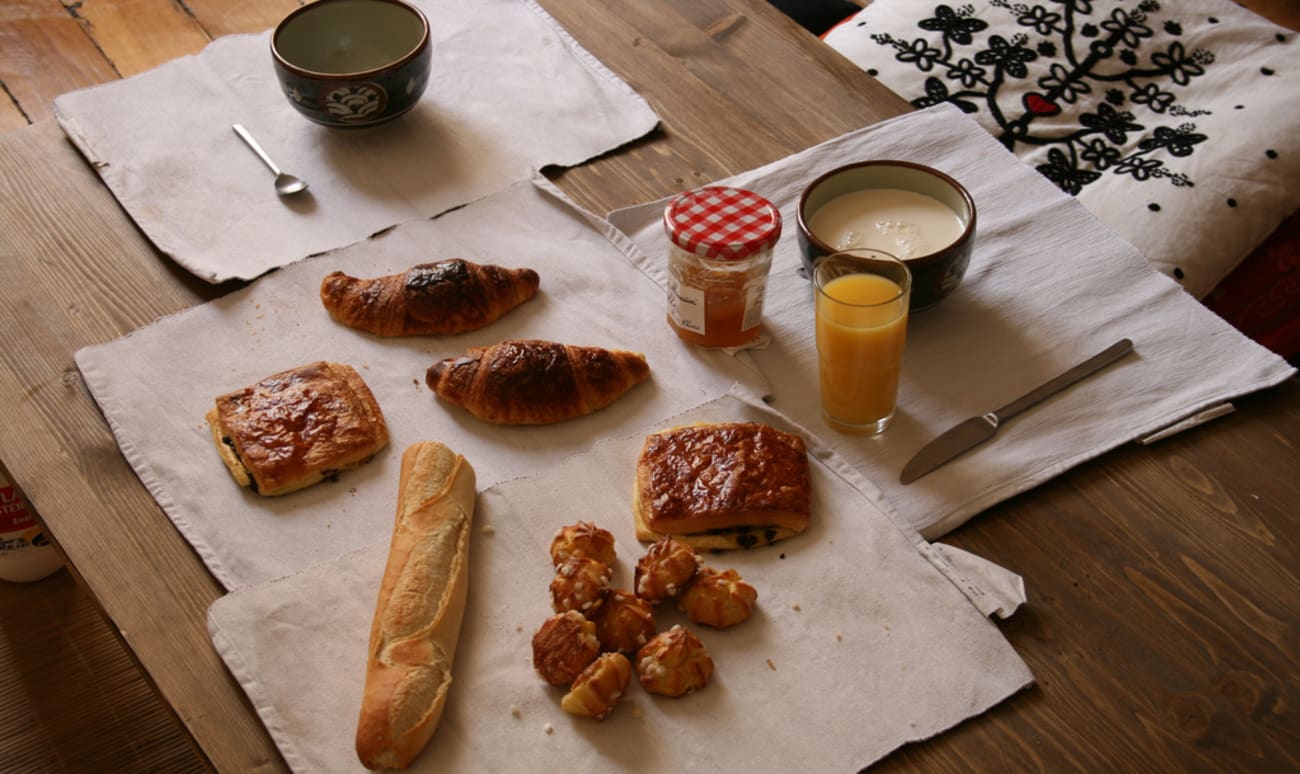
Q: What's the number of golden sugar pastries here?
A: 8